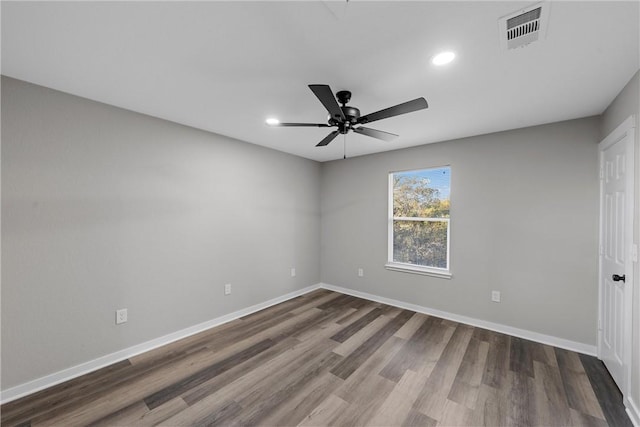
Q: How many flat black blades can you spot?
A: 5